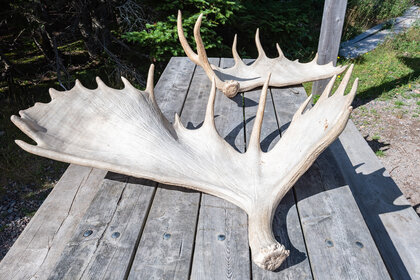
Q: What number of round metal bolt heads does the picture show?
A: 6